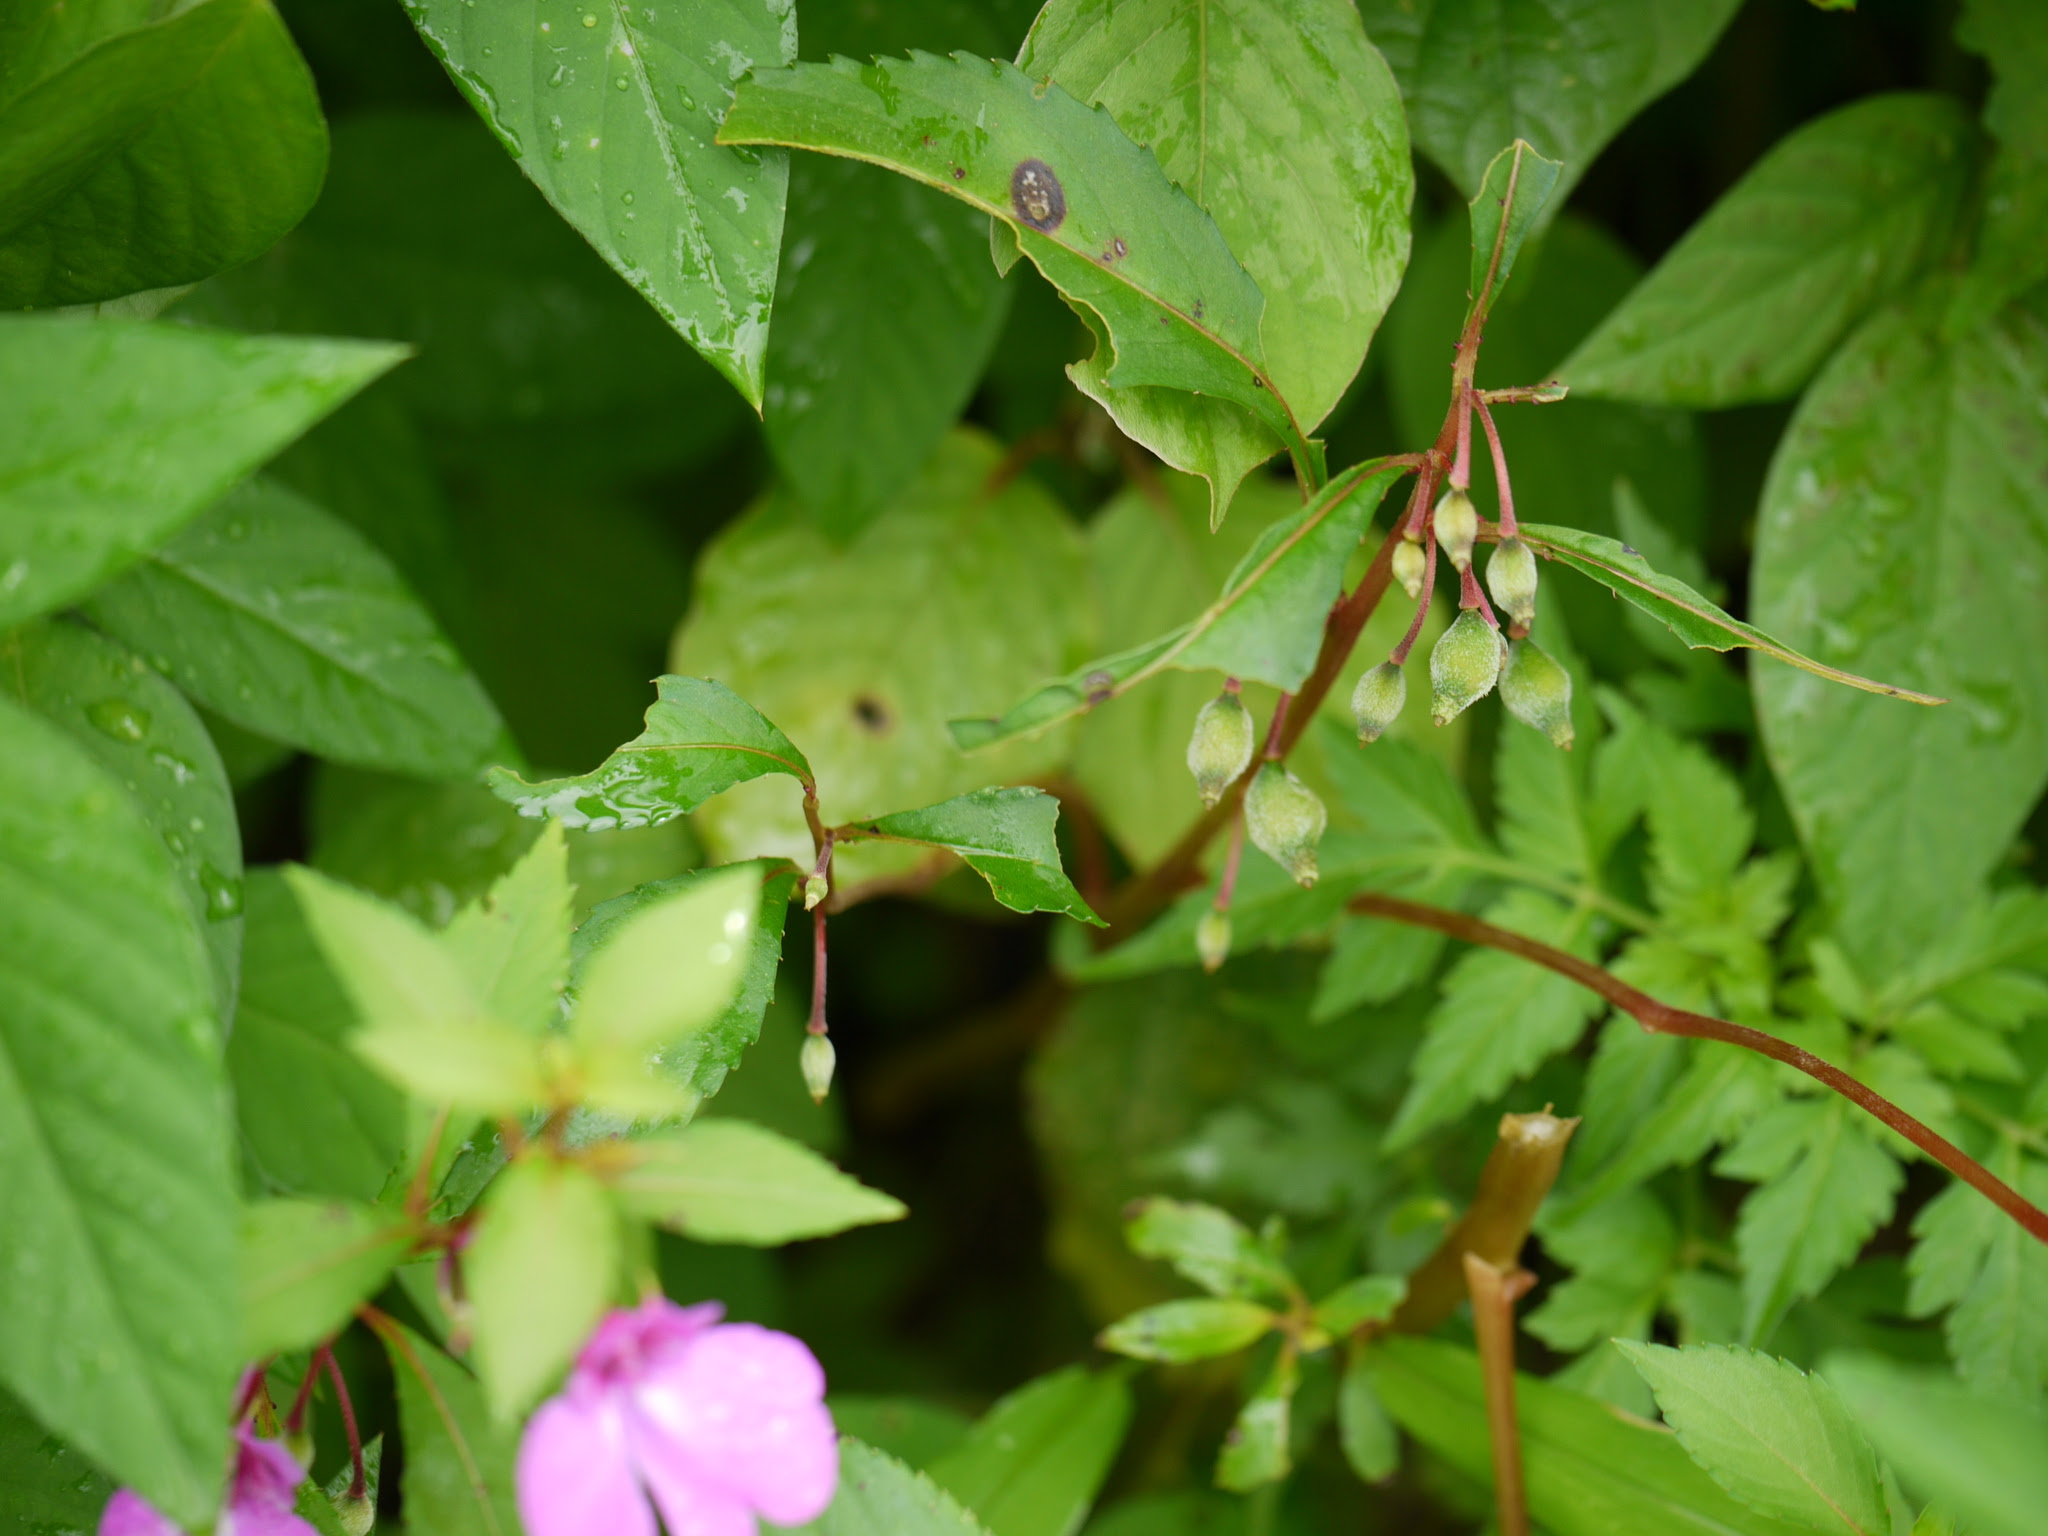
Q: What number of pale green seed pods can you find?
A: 11